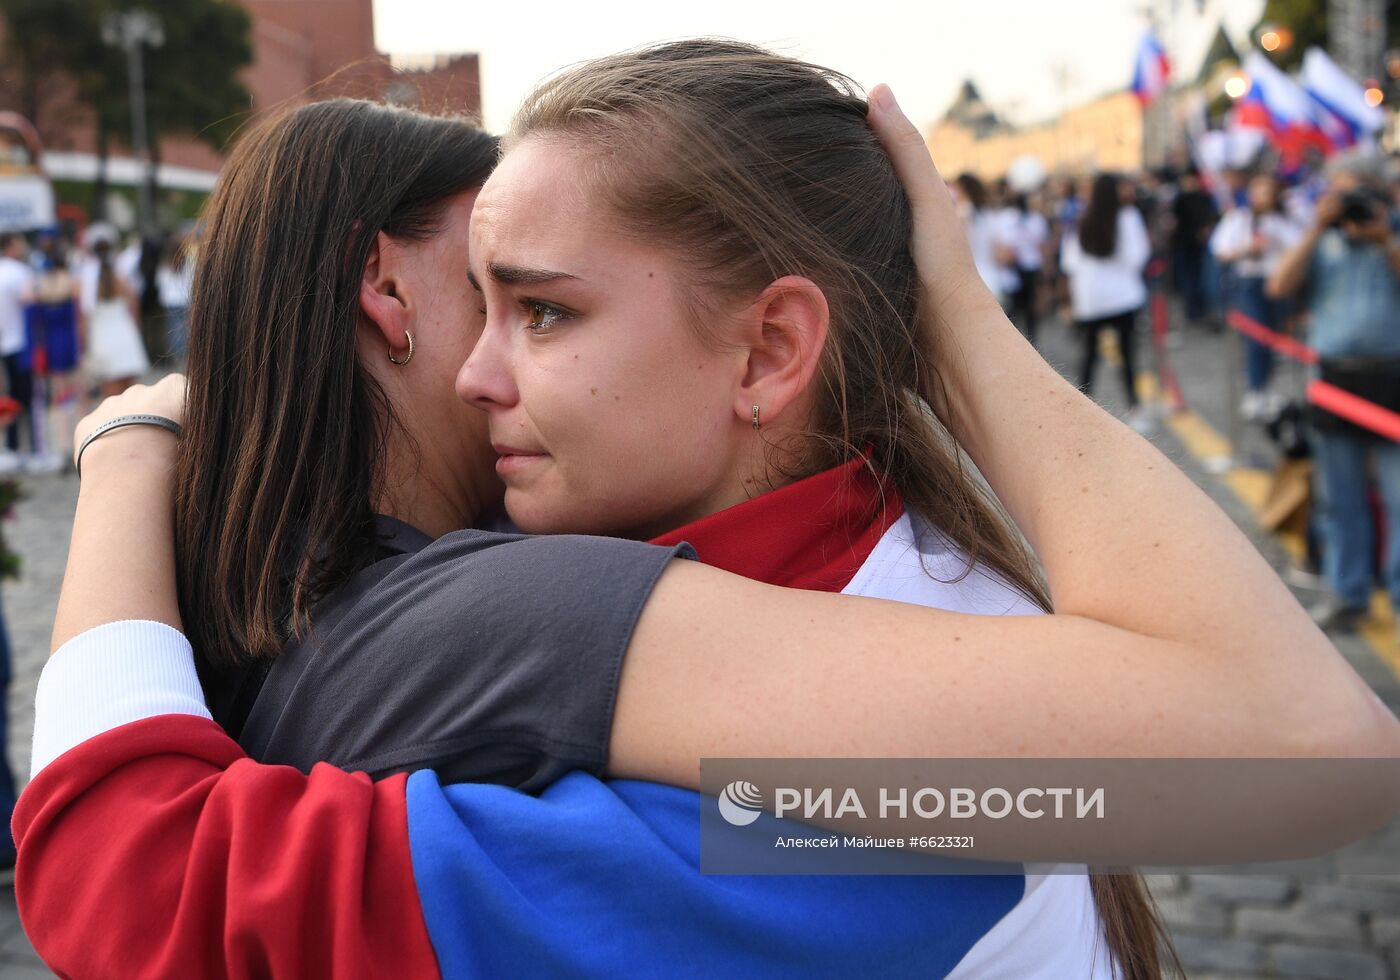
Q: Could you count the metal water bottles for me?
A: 0